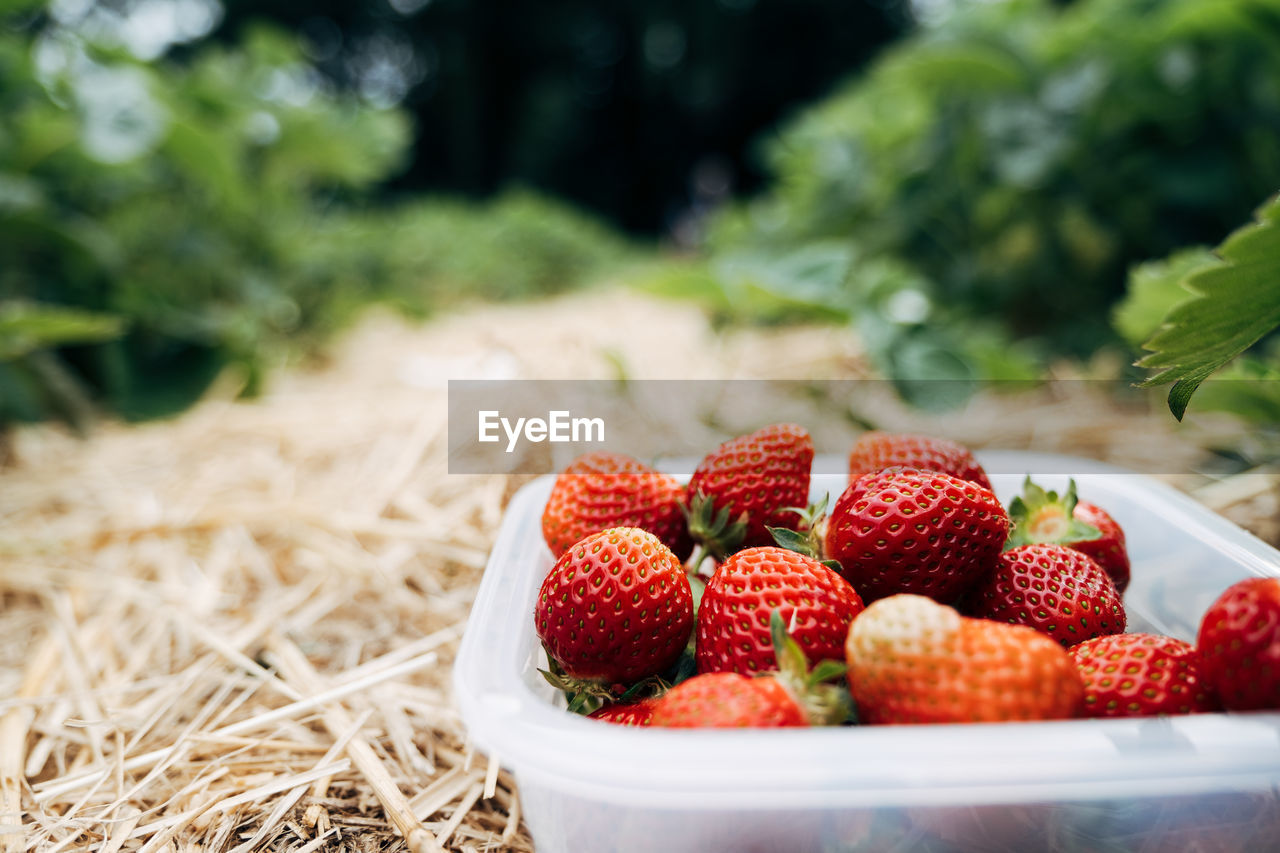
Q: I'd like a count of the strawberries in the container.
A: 13